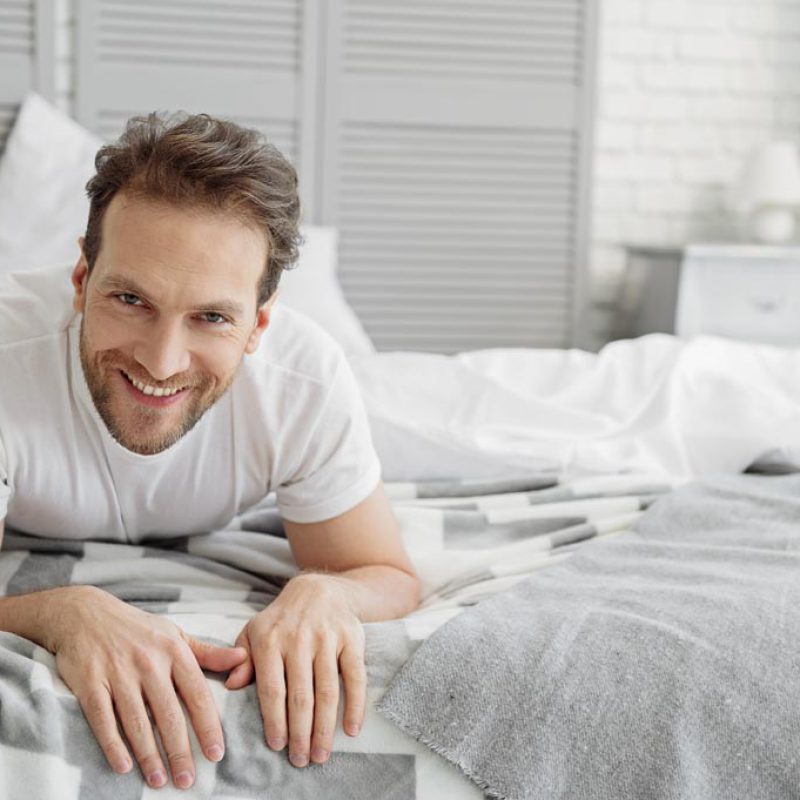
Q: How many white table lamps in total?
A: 1